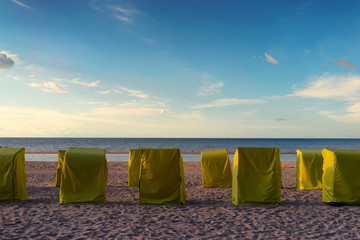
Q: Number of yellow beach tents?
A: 9